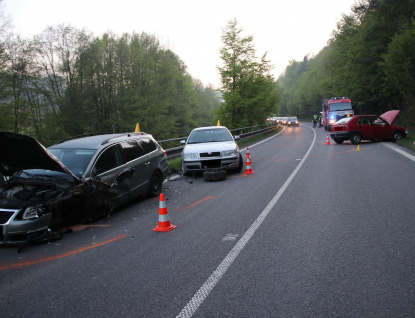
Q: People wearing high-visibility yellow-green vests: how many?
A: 2